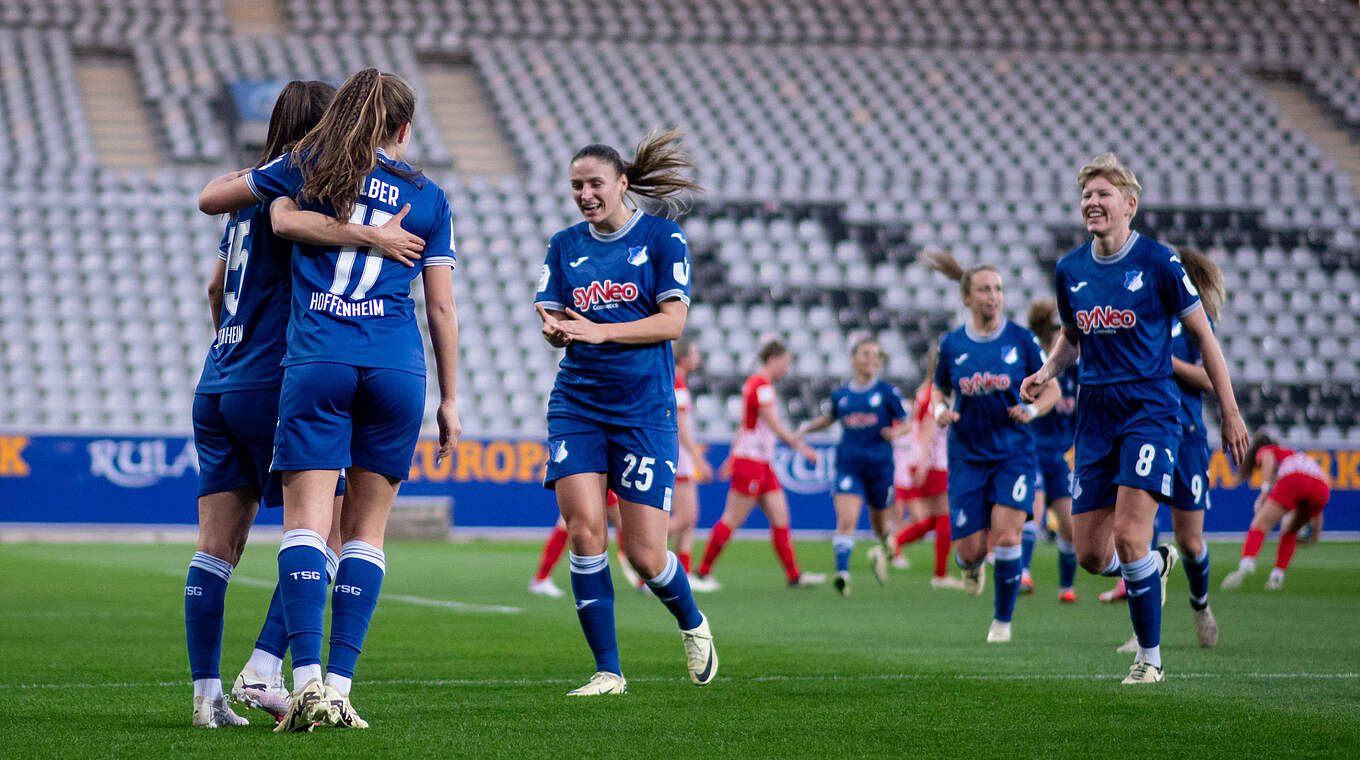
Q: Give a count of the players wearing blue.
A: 8